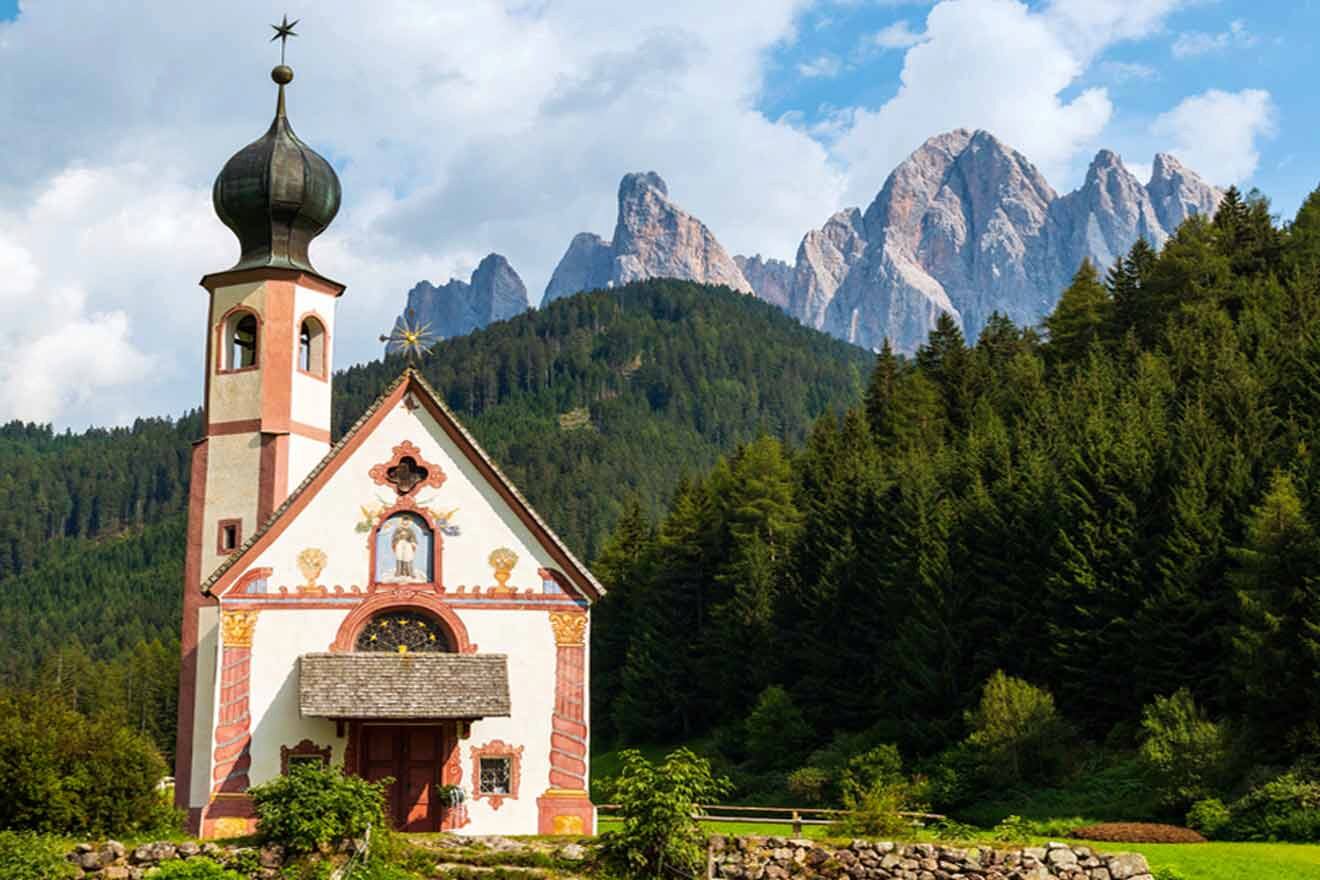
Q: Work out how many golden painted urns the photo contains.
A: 2